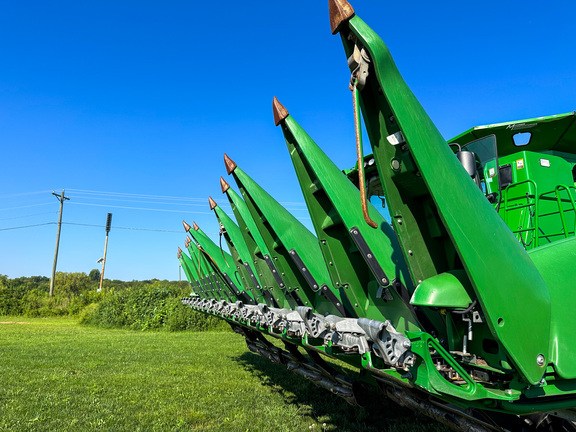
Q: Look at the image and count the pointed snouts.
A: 11